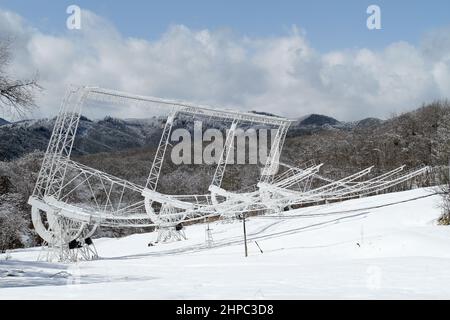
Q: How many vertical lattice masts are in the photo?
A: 4